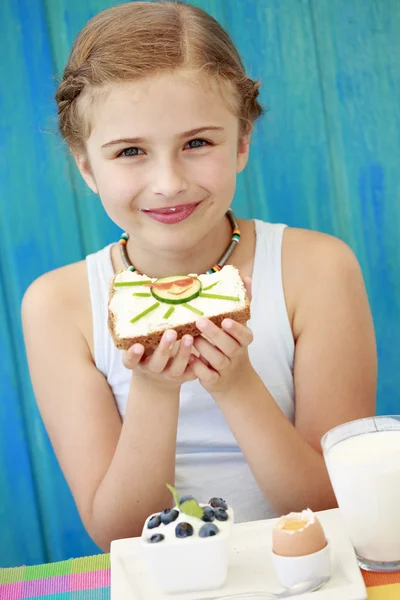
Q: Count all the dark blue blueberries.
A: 9